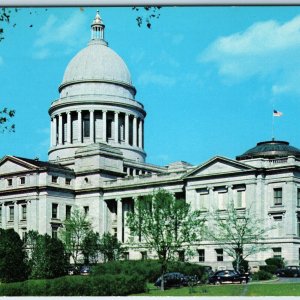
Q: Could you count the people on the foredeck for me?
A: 0